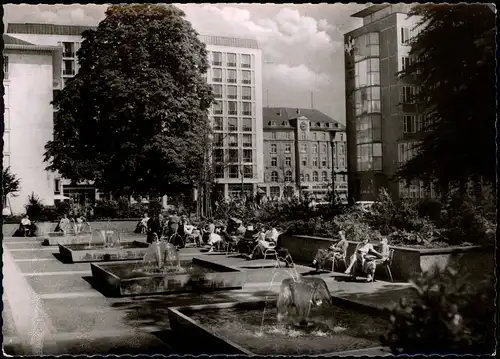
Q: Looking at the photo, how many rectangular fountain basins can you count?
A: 4